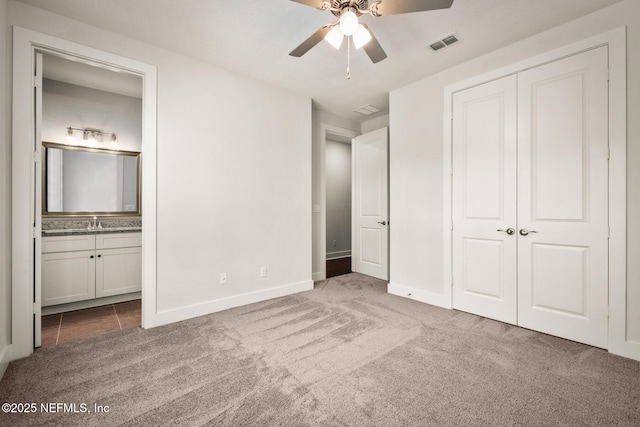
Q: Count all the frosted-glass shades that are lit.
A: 3